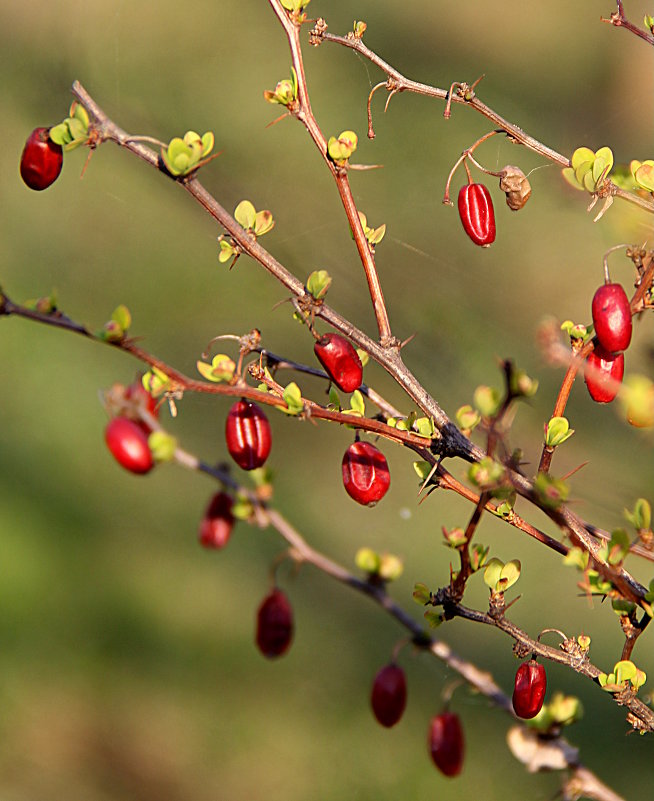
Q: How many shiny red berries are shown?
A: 14